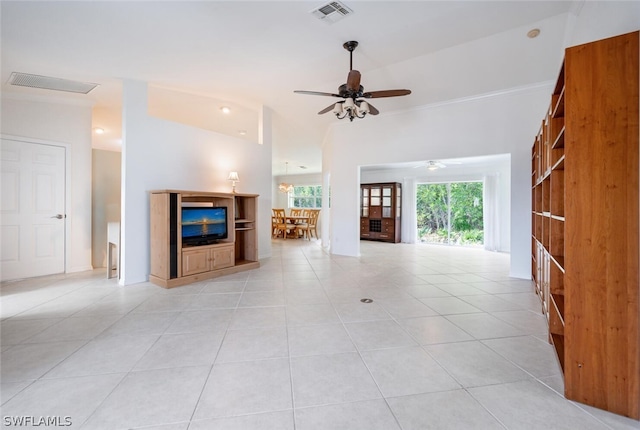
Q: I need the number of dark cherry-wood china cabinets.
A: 1